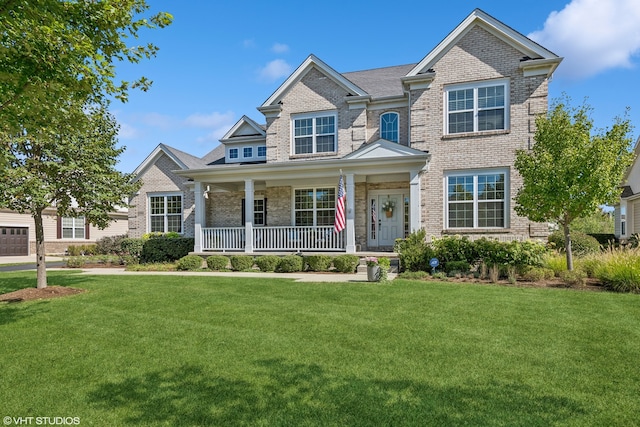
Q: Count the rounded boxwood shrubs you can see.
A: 7